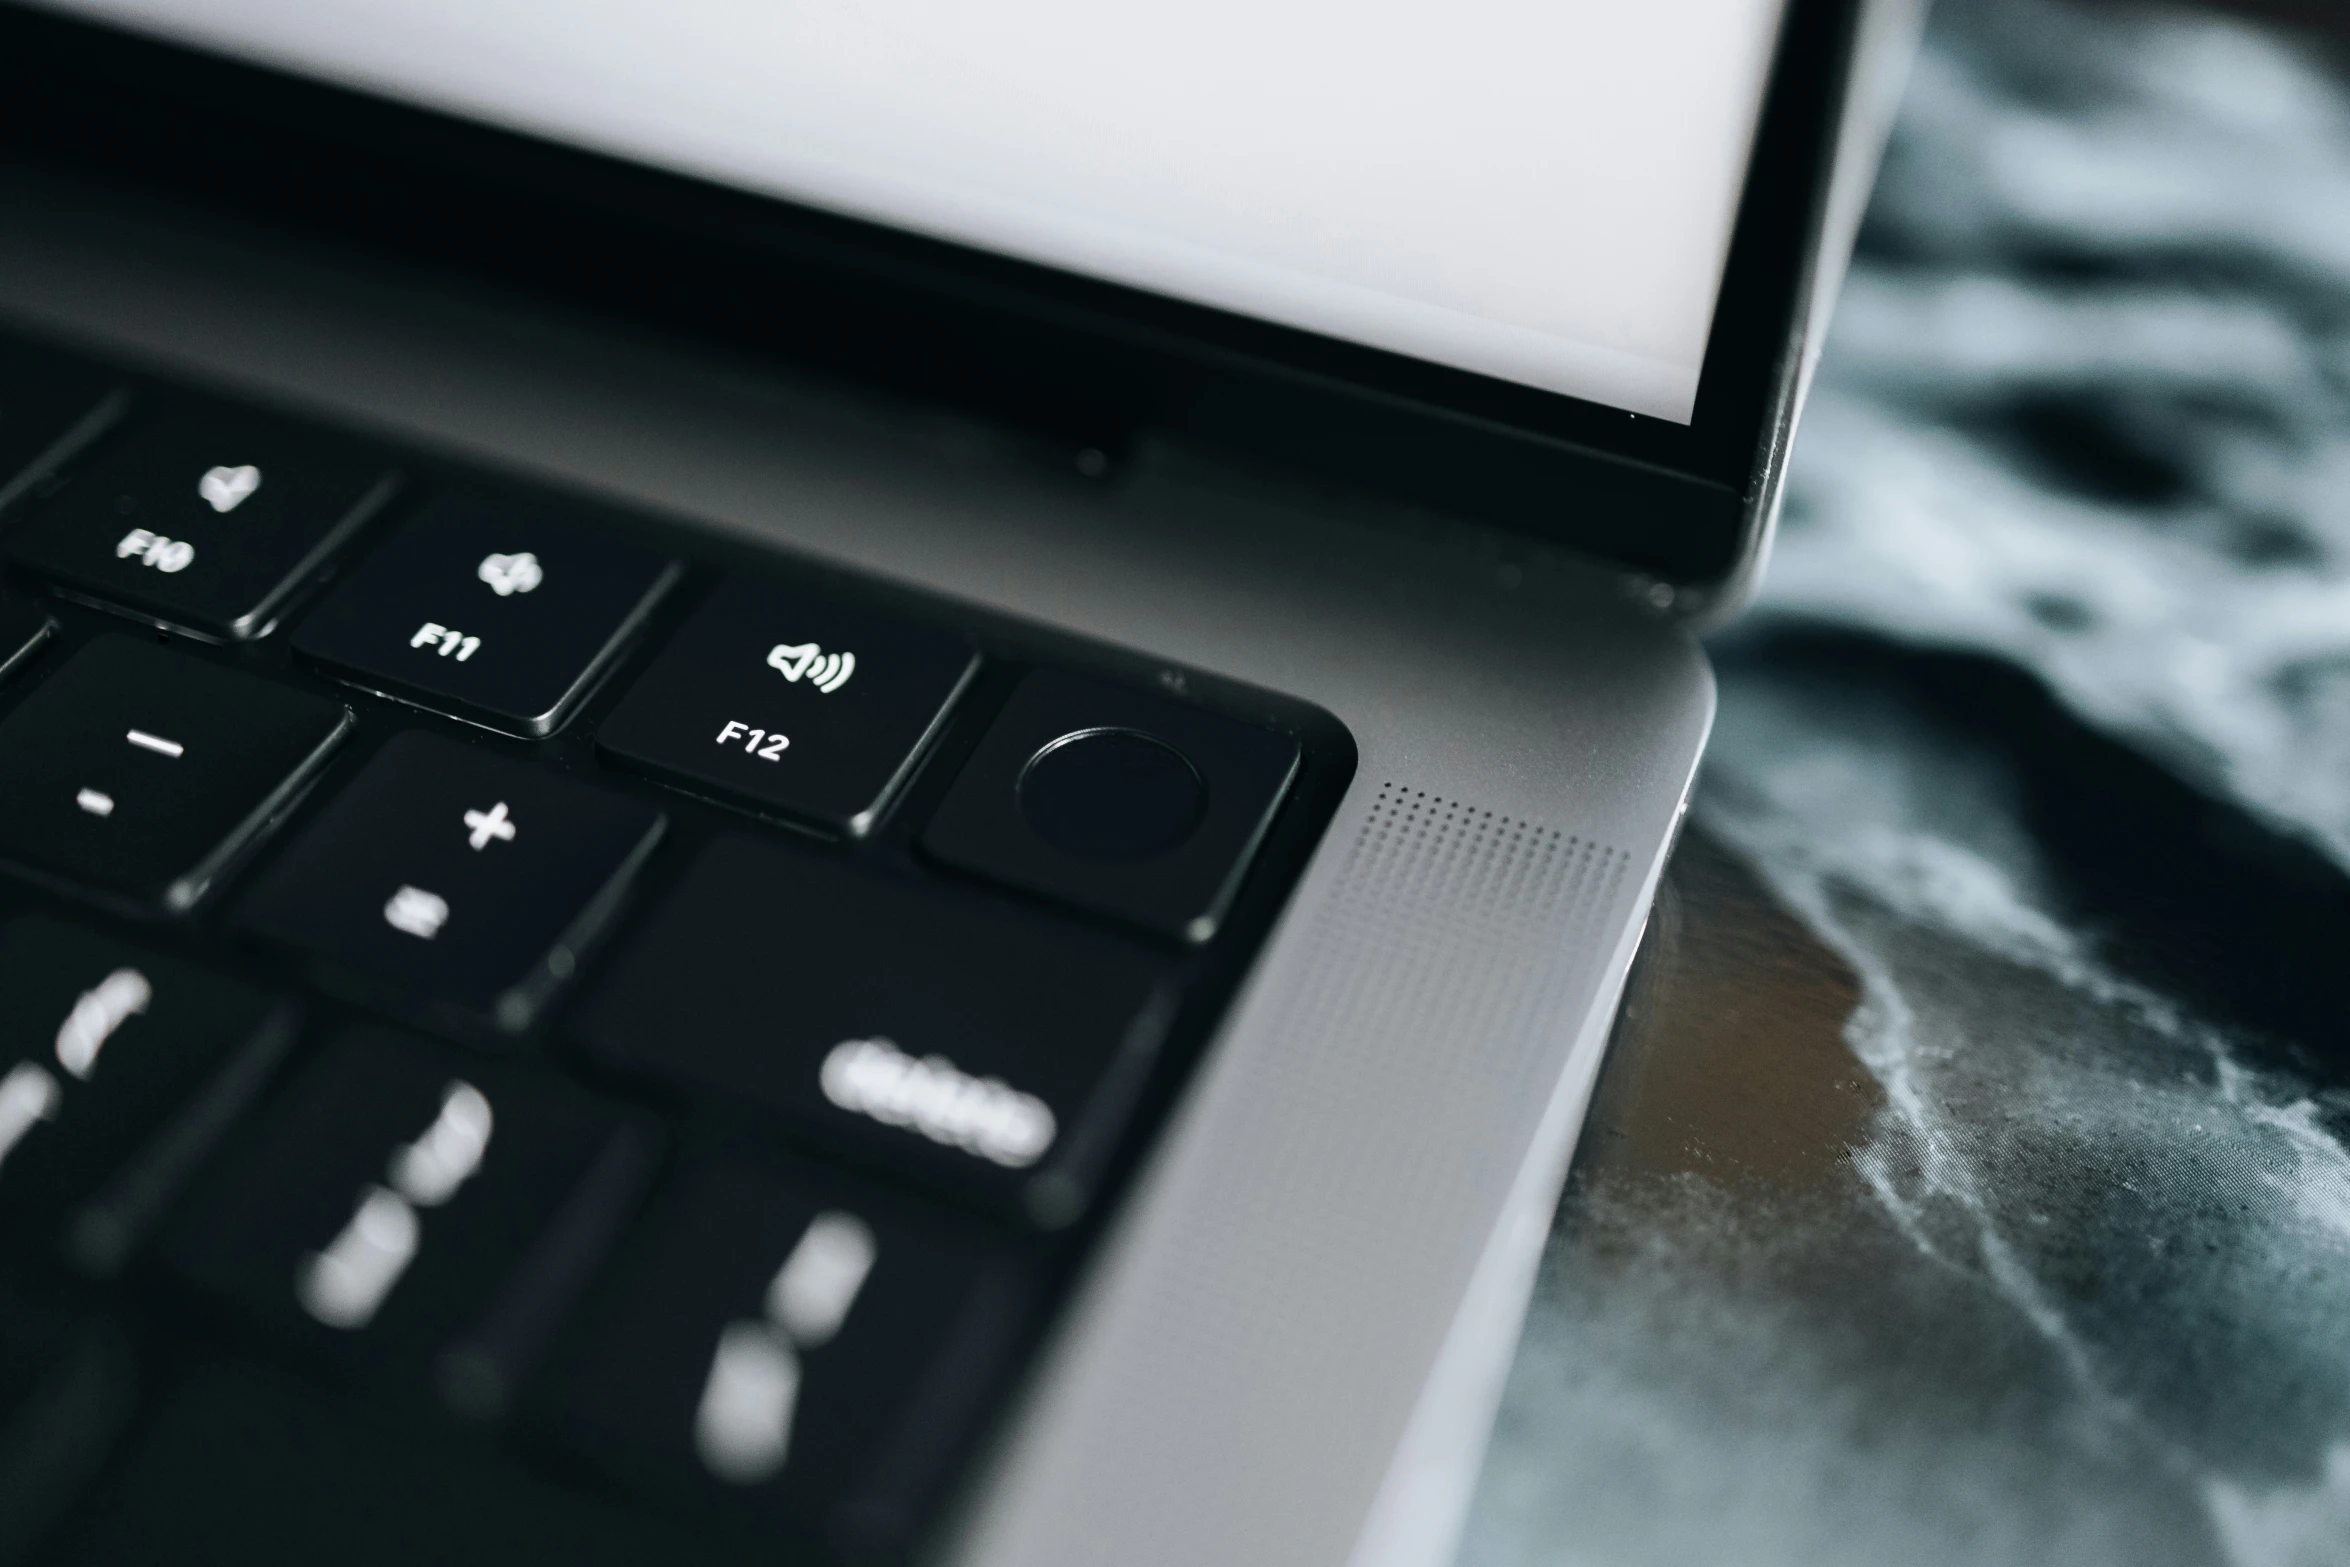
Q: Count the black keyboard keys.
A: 14